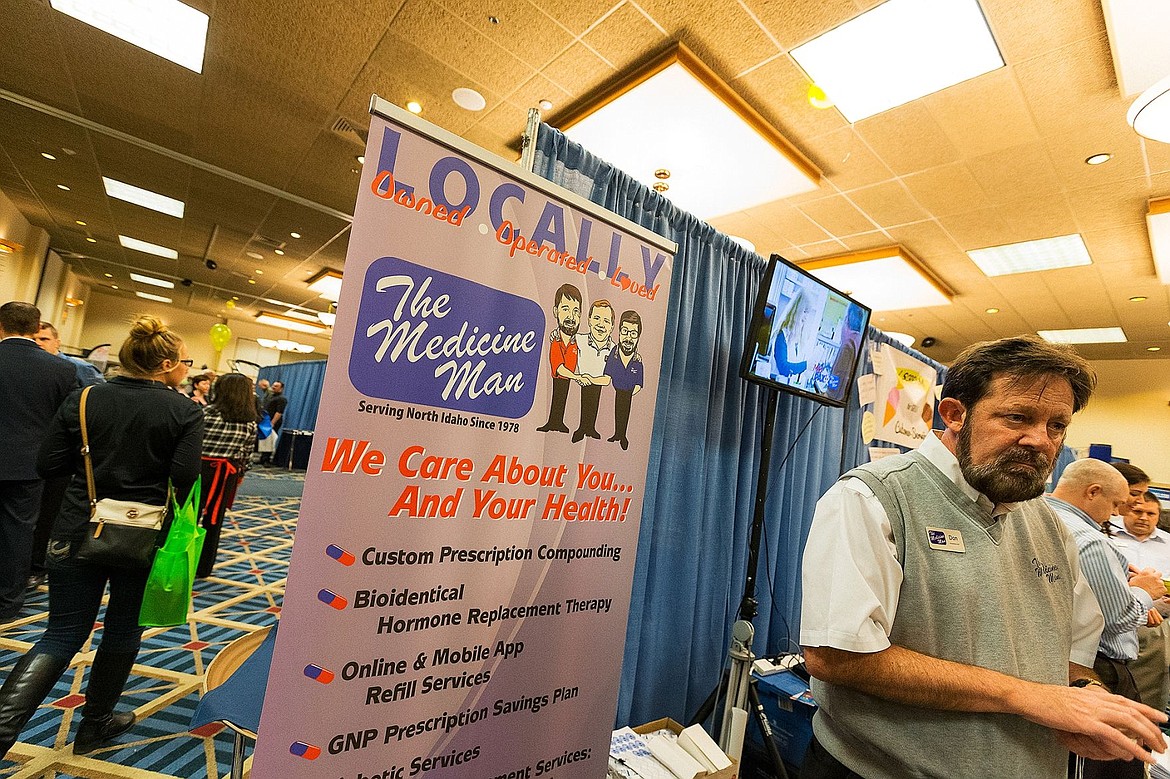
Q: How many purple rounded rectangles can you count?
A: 2